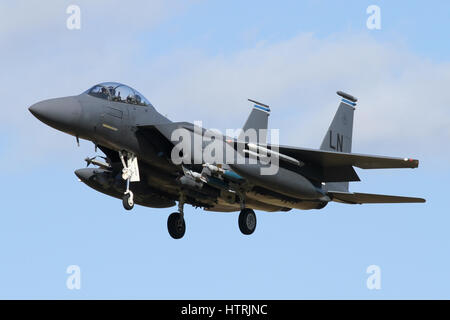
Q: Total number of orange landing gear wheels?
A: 0